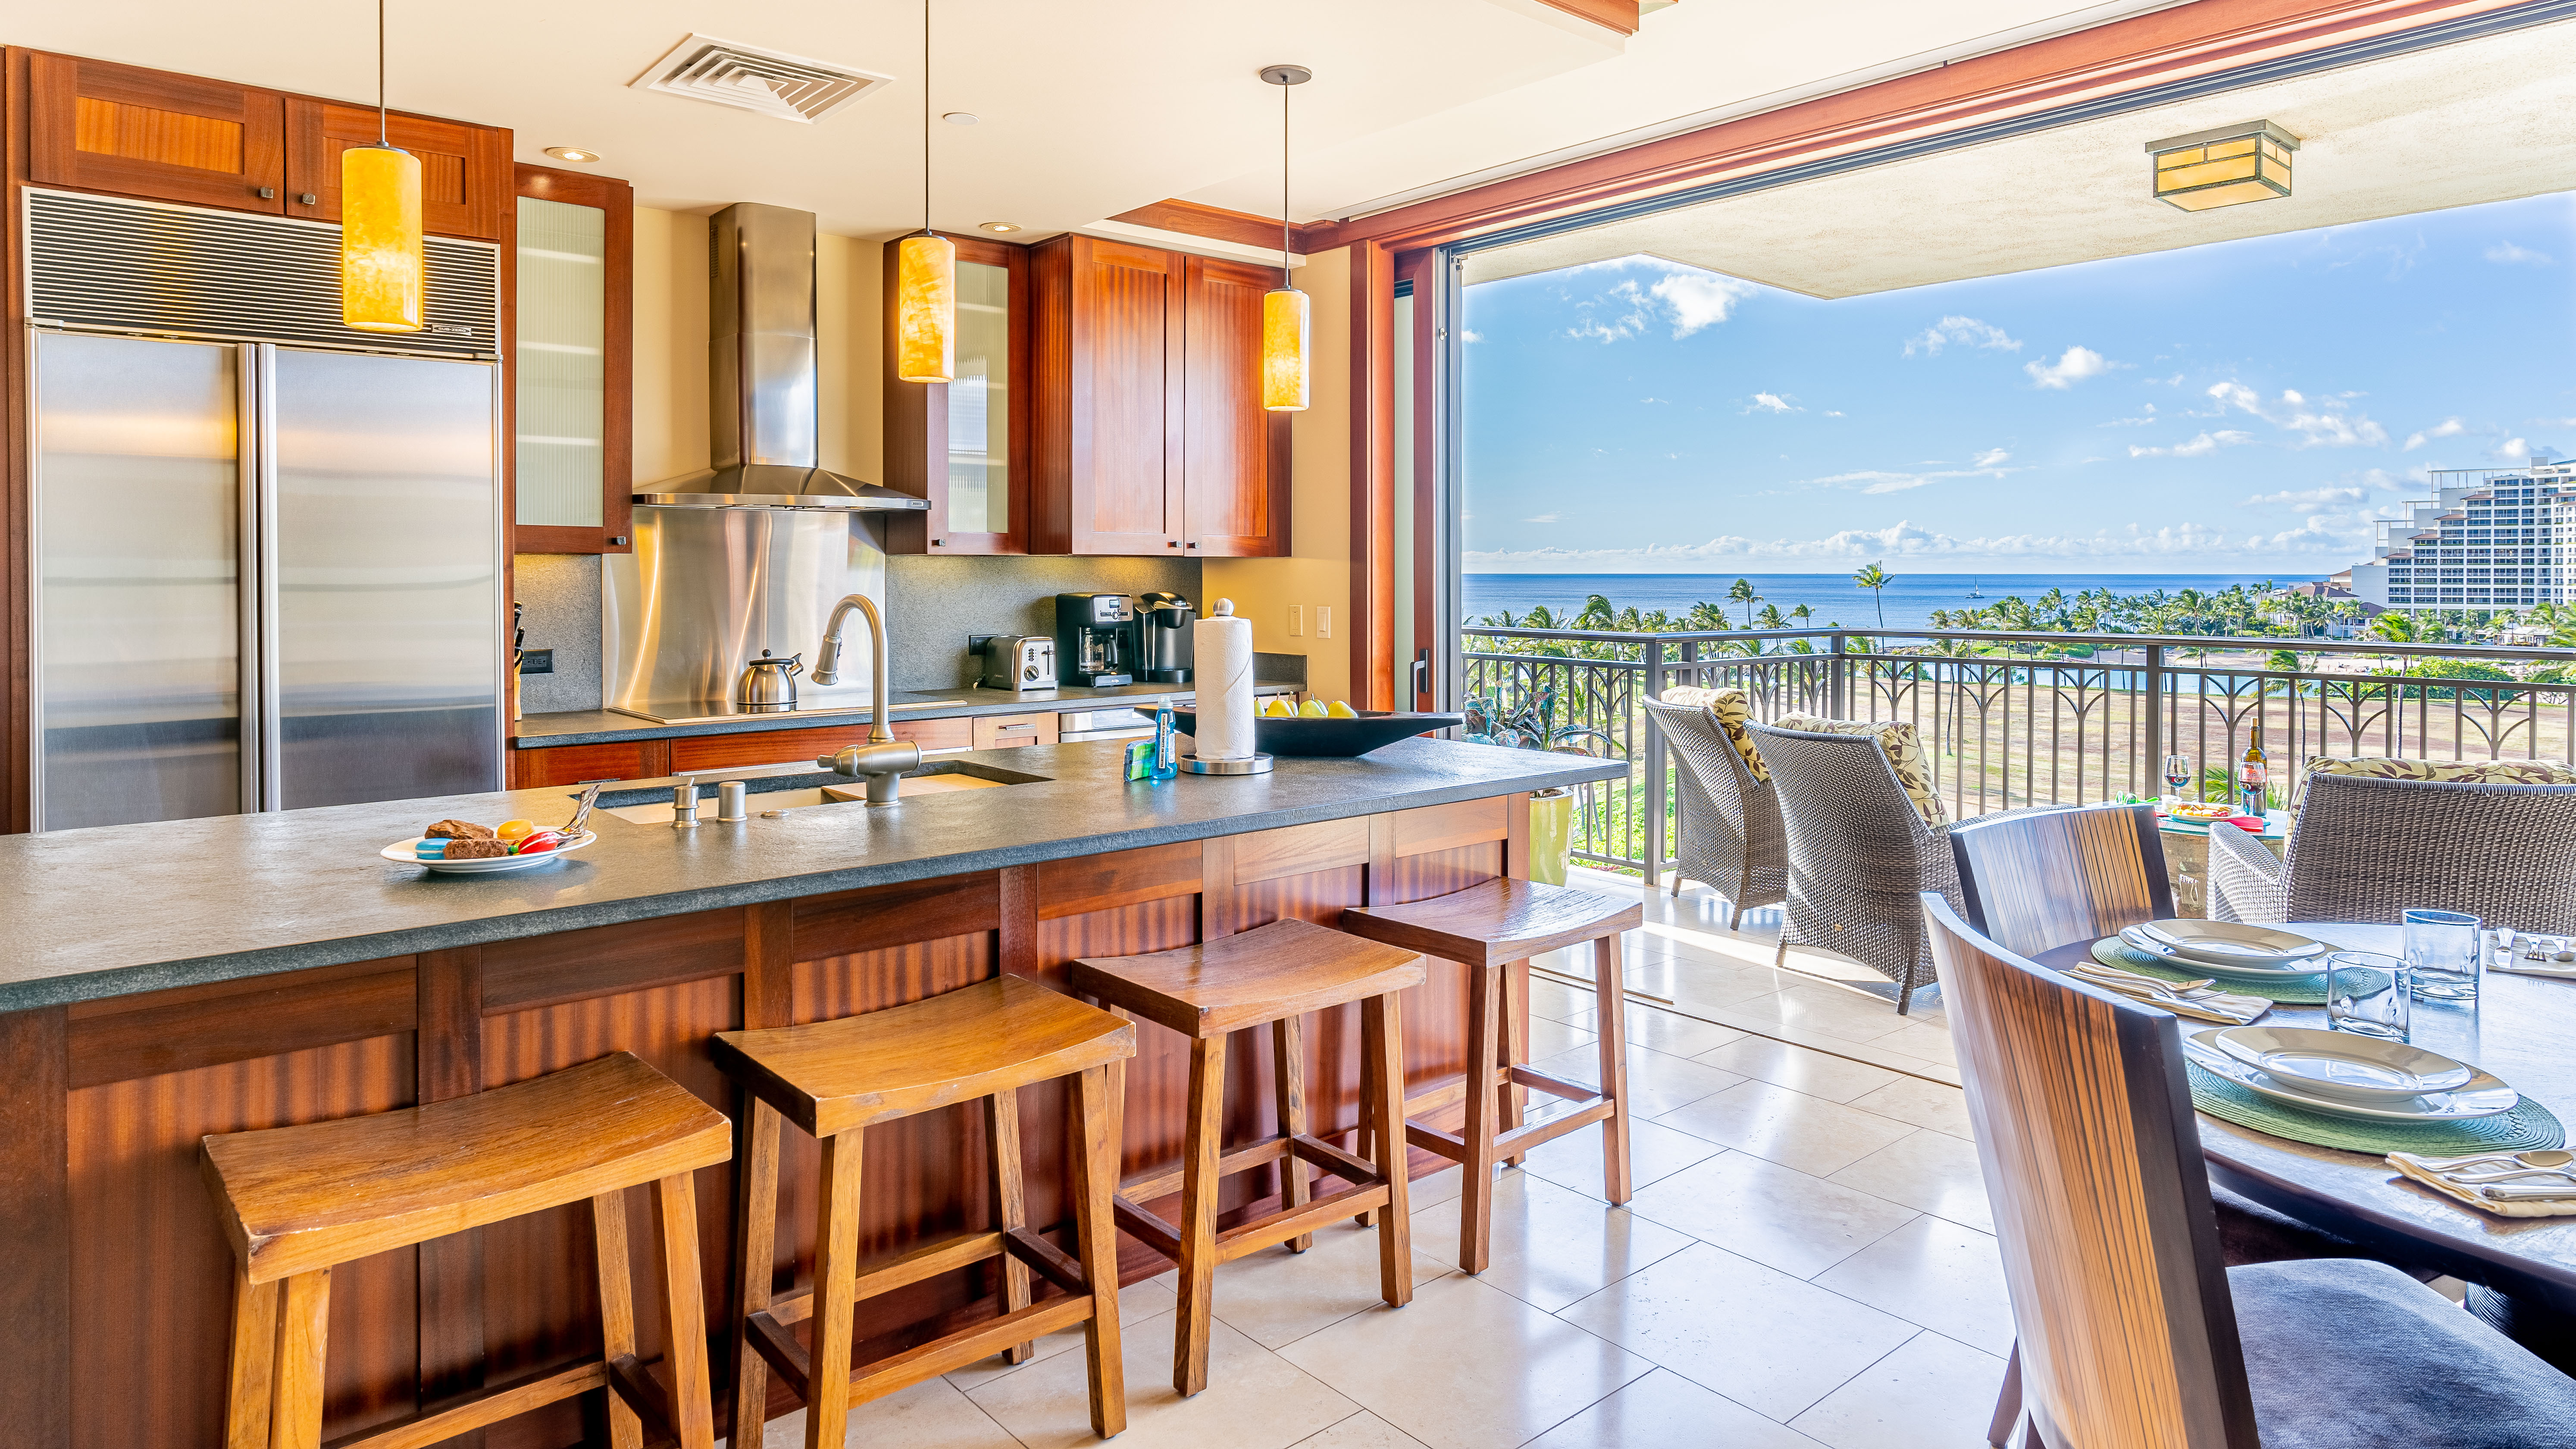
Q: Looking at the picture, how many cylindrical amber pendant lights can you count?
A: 3